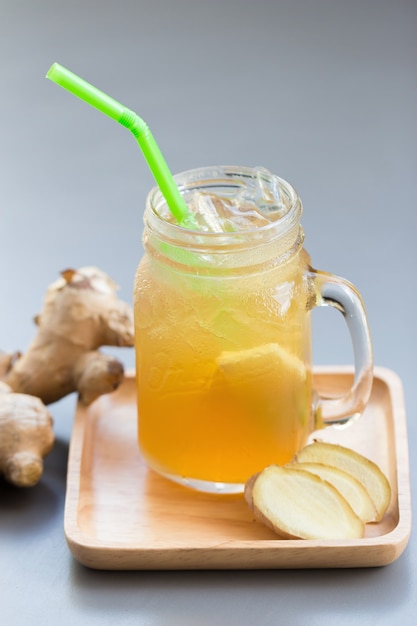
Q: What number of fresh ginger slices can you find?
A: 3